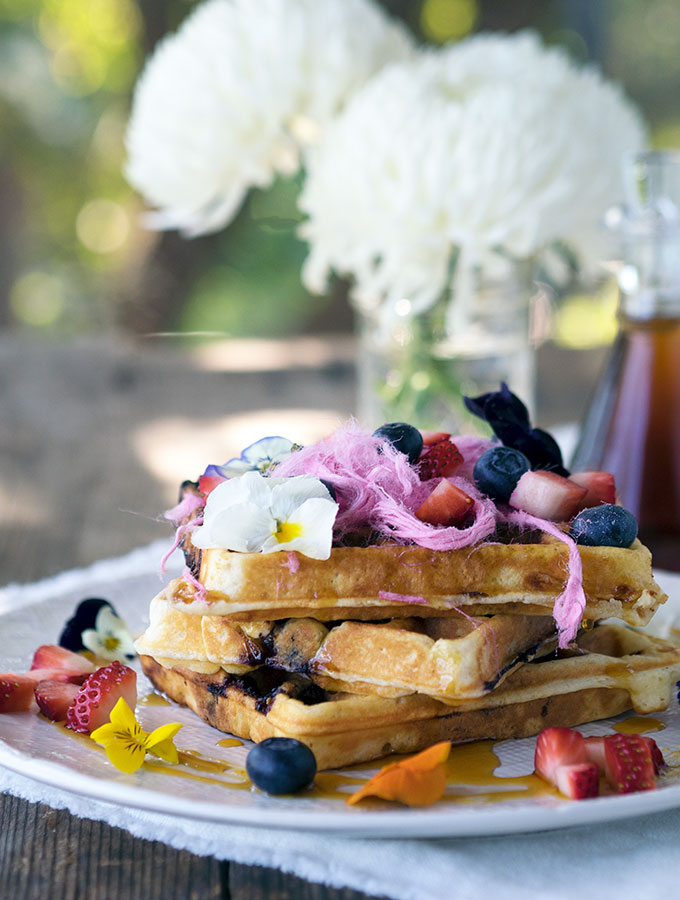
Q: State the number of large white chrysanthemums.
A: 2